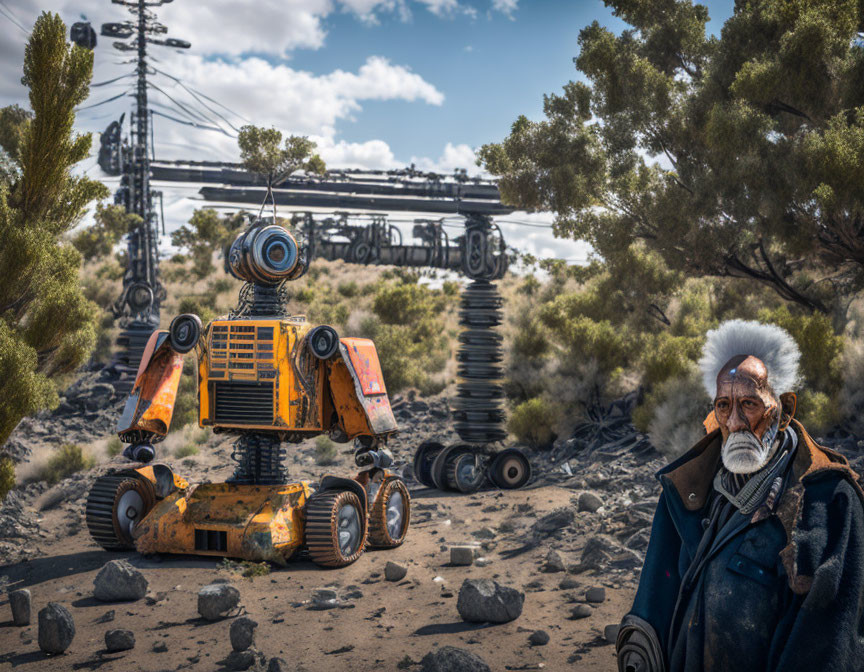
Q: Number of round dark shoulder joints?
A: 2